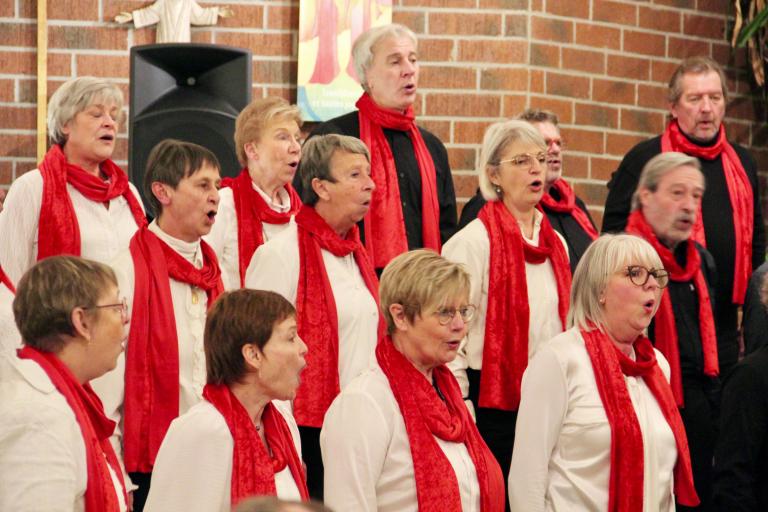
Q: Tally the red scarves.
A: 14